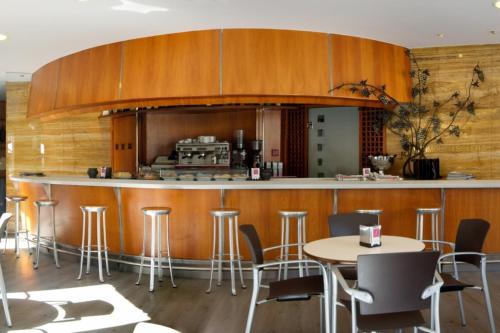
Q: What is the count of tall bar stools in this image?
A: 8